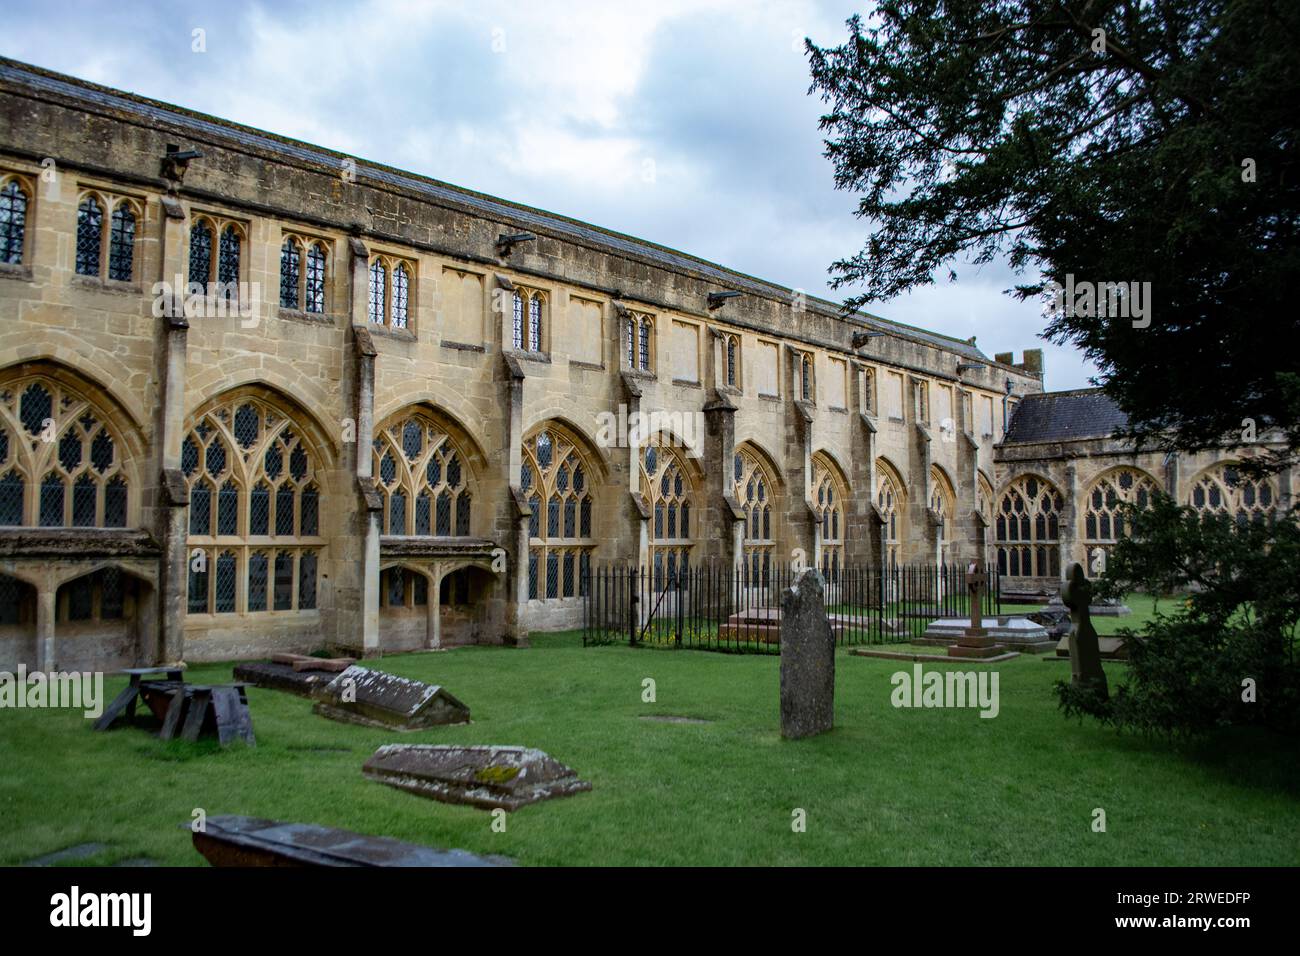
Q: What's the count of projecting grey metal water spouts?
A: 5